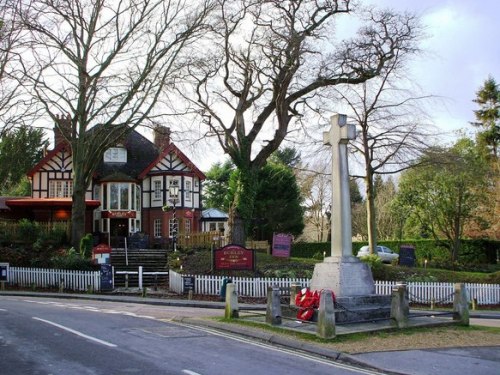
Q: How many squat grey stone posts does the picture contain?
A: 6